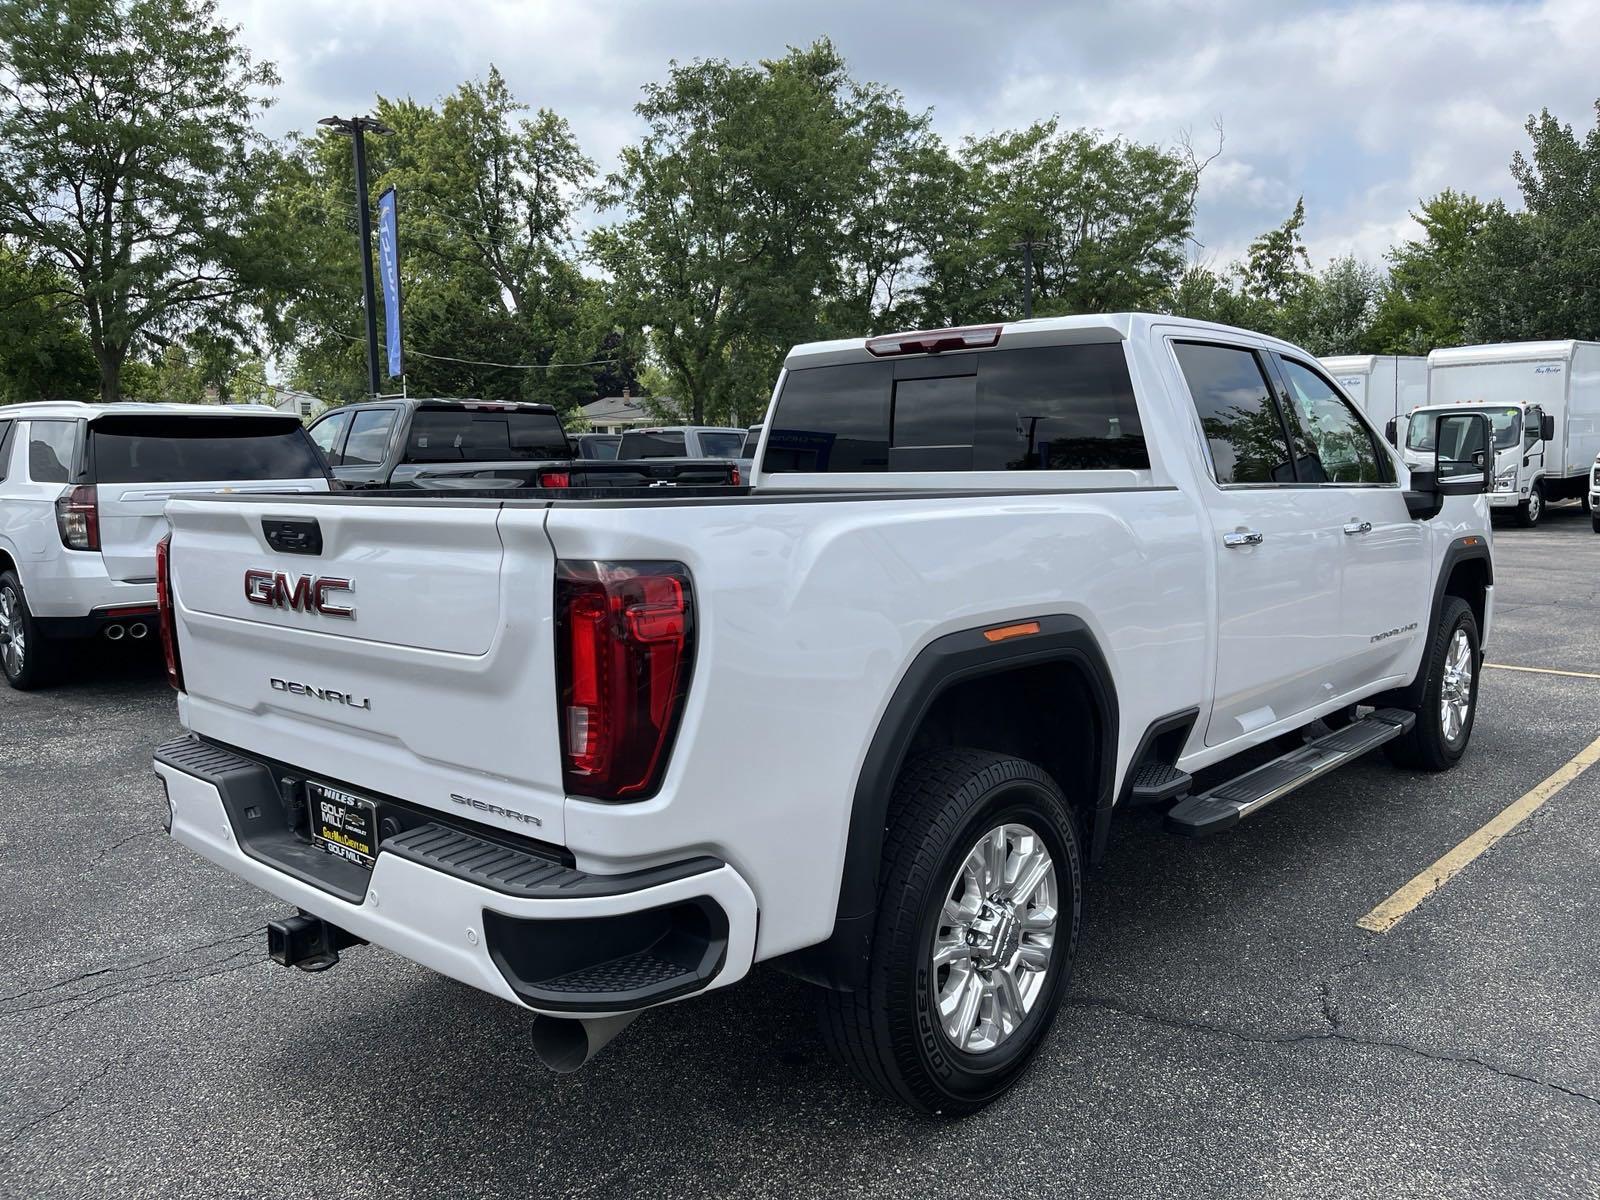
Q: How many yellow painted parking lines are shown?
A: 2